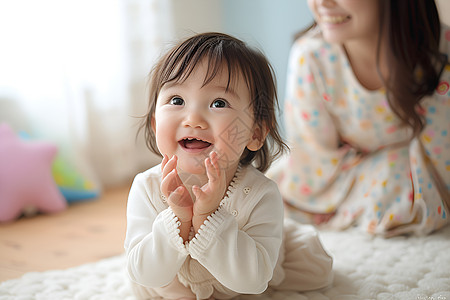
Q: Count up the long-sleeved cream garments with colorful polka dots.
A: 1